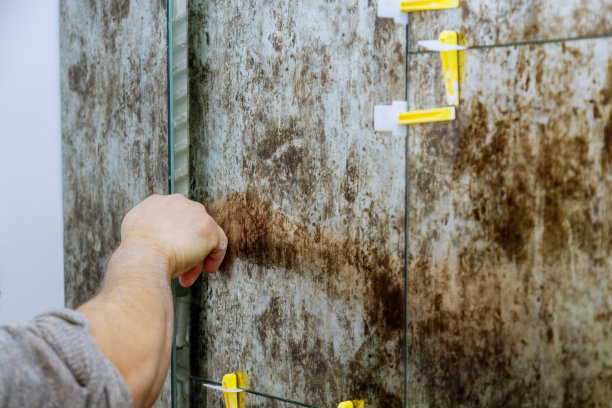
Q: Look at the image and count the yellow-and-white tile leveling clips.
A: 5